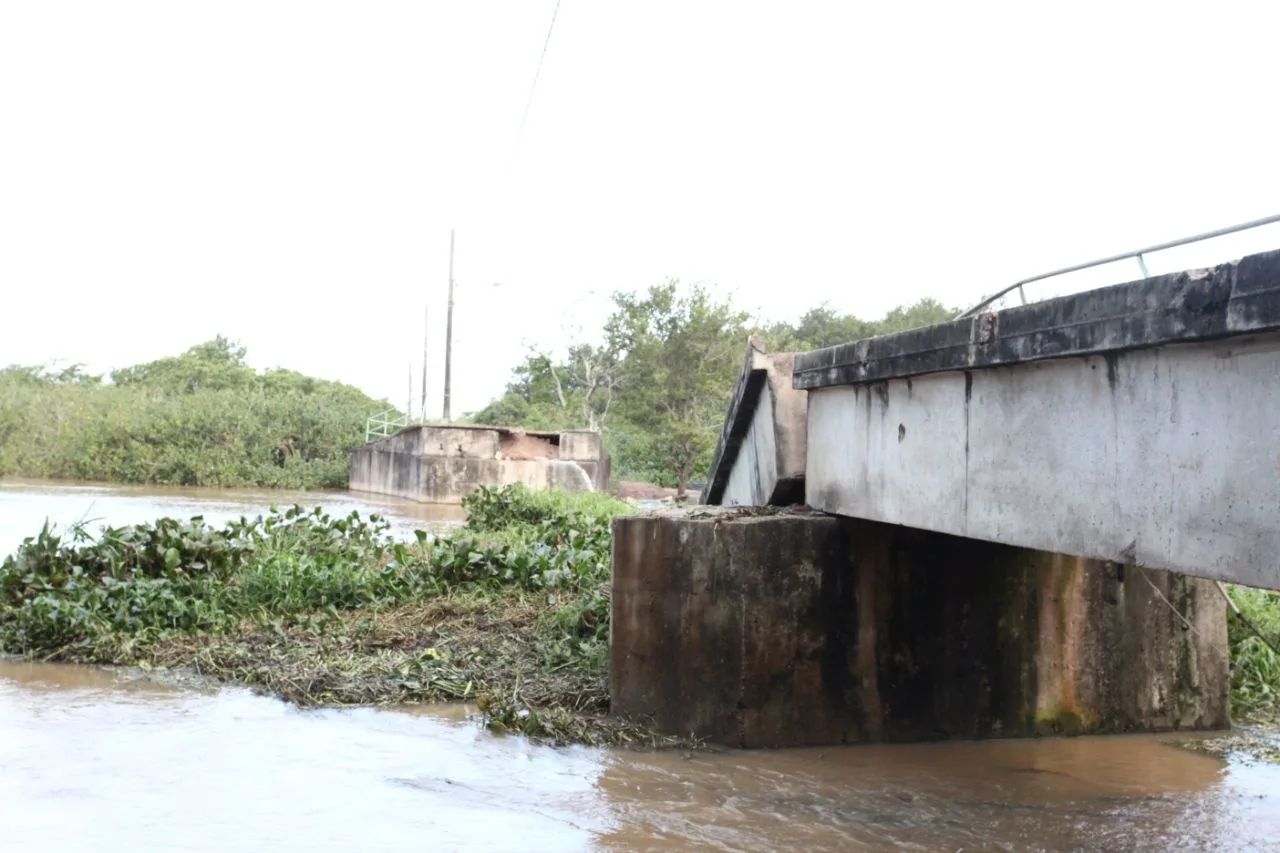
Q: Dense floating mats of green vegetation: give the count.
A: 1